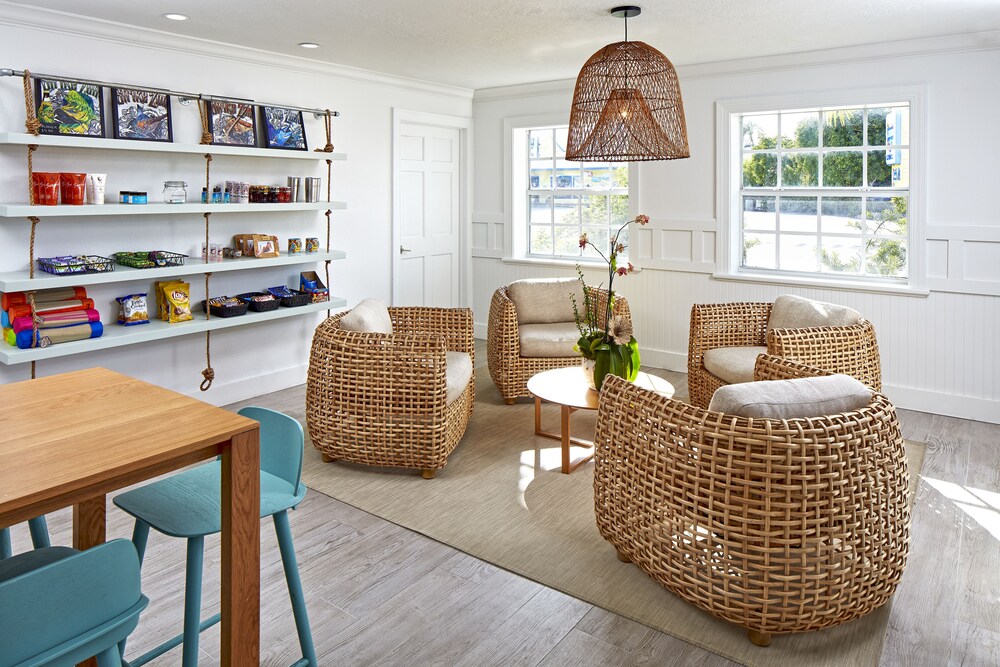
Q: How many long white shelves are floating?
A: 4